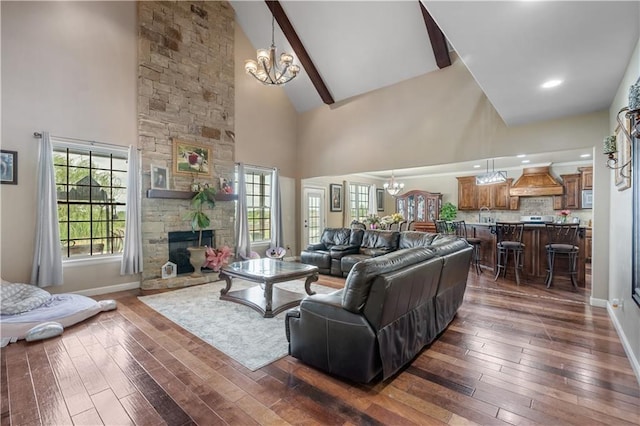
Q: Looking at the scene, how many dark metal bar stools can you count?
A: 4